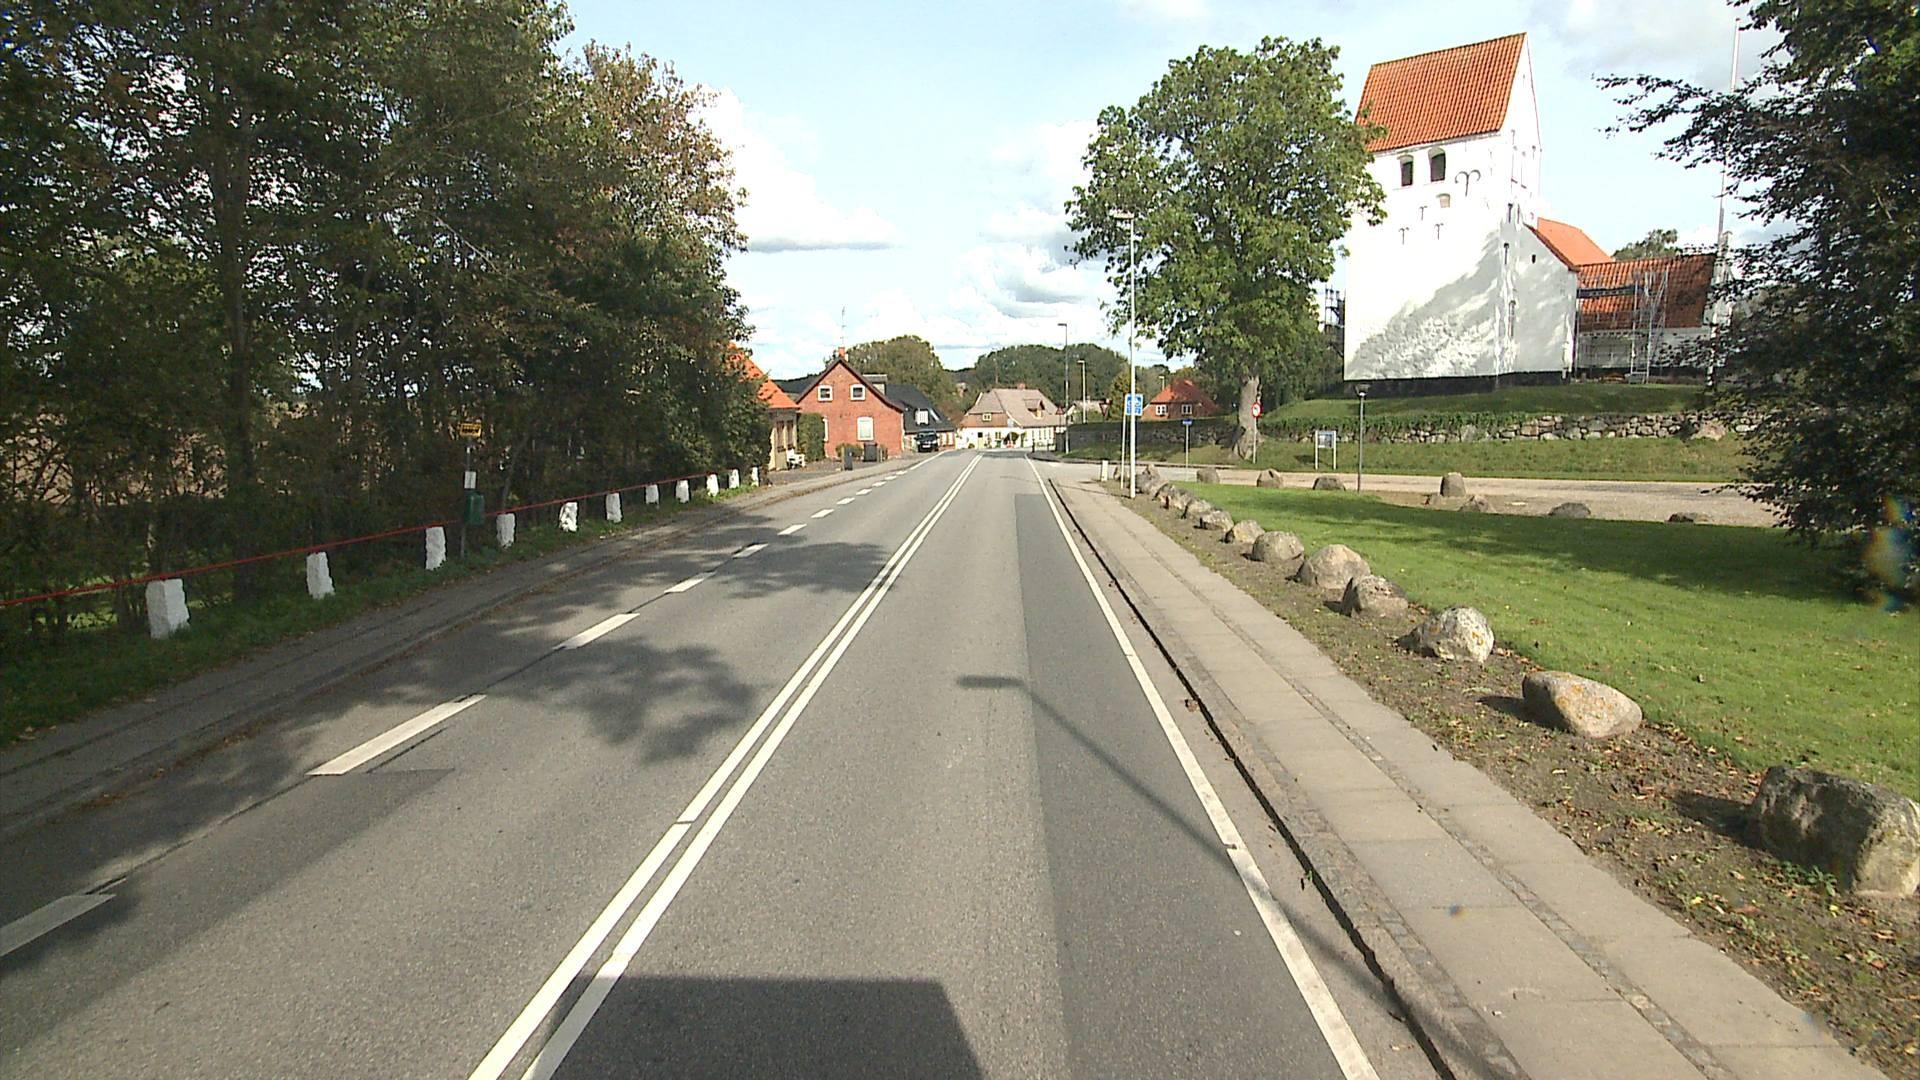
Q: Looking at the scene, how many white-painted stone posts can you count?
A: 11